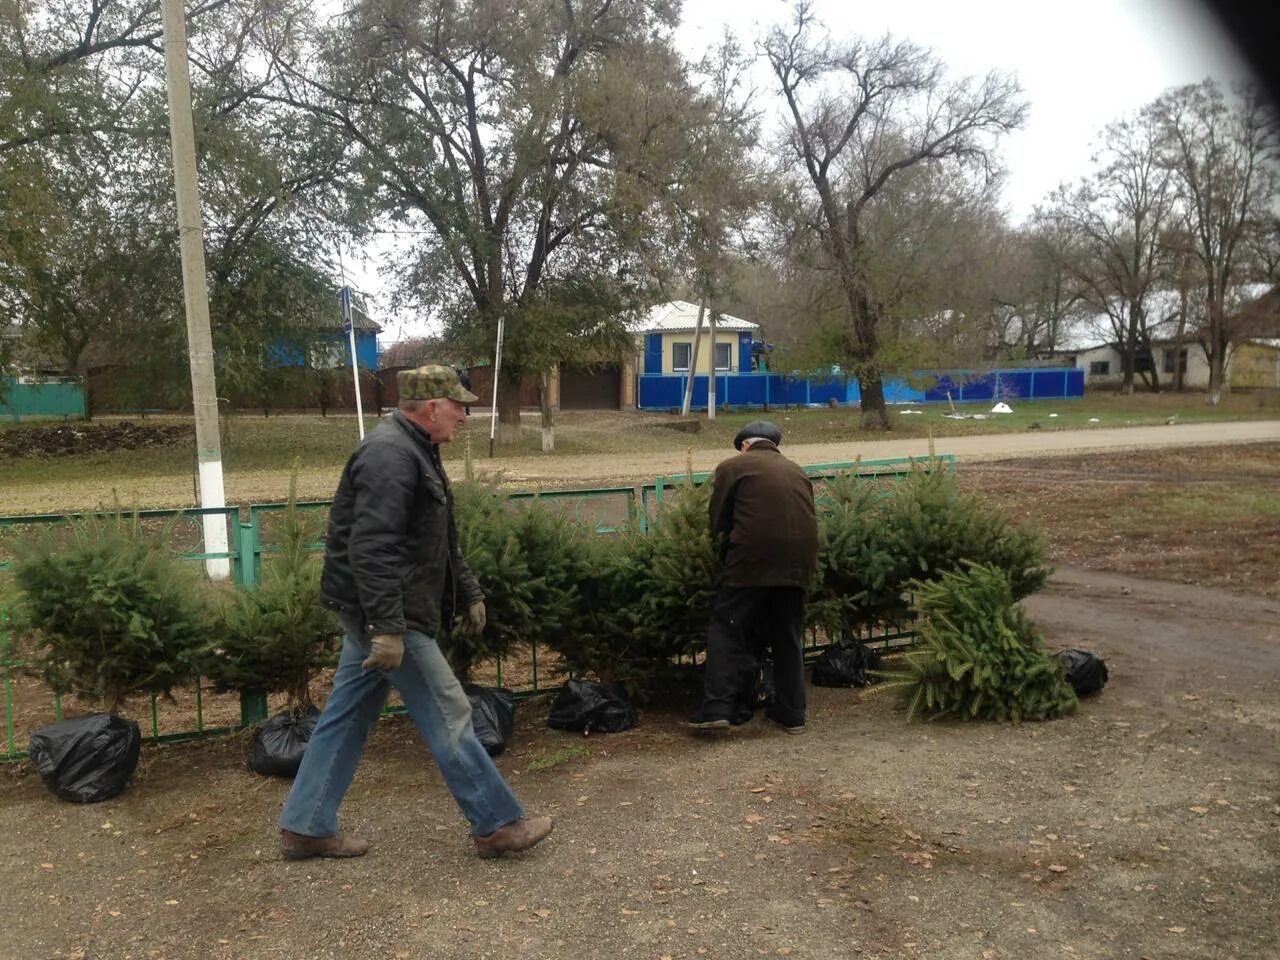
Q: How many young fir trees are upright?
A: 7